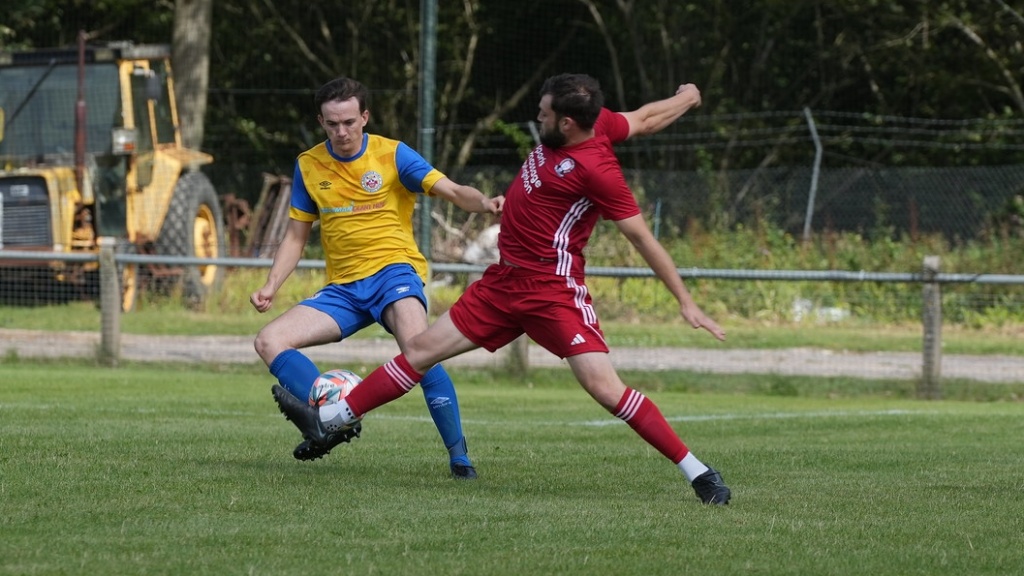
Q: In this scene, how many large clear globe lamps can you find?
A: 0